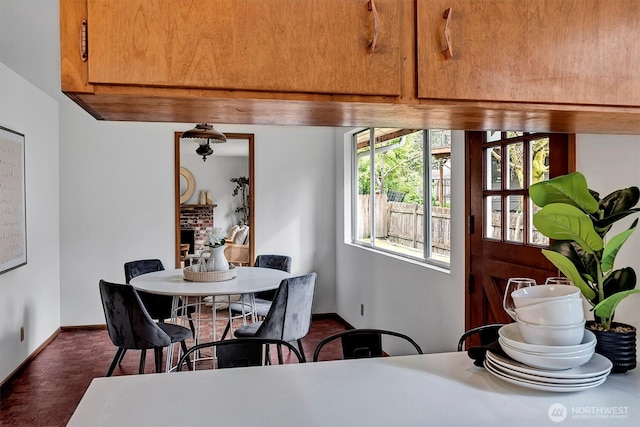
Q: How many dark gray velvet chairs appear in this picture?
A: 4